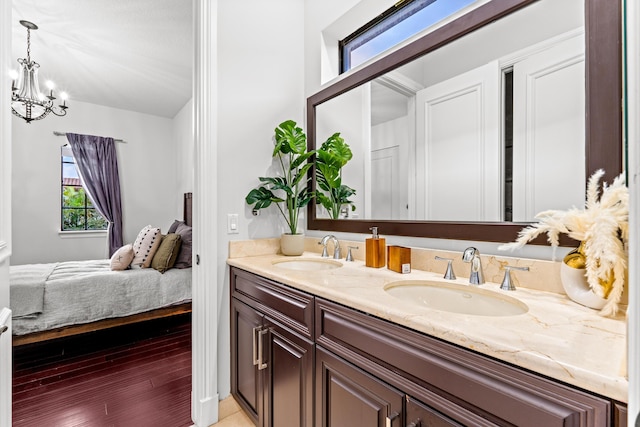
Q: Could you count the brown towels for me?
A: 0